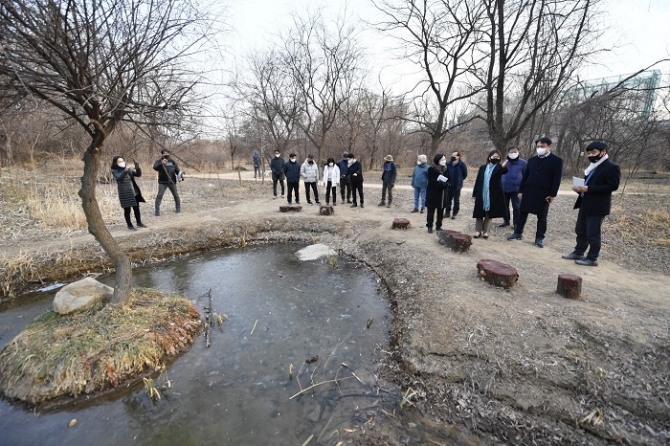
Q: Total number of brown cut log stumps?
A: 6